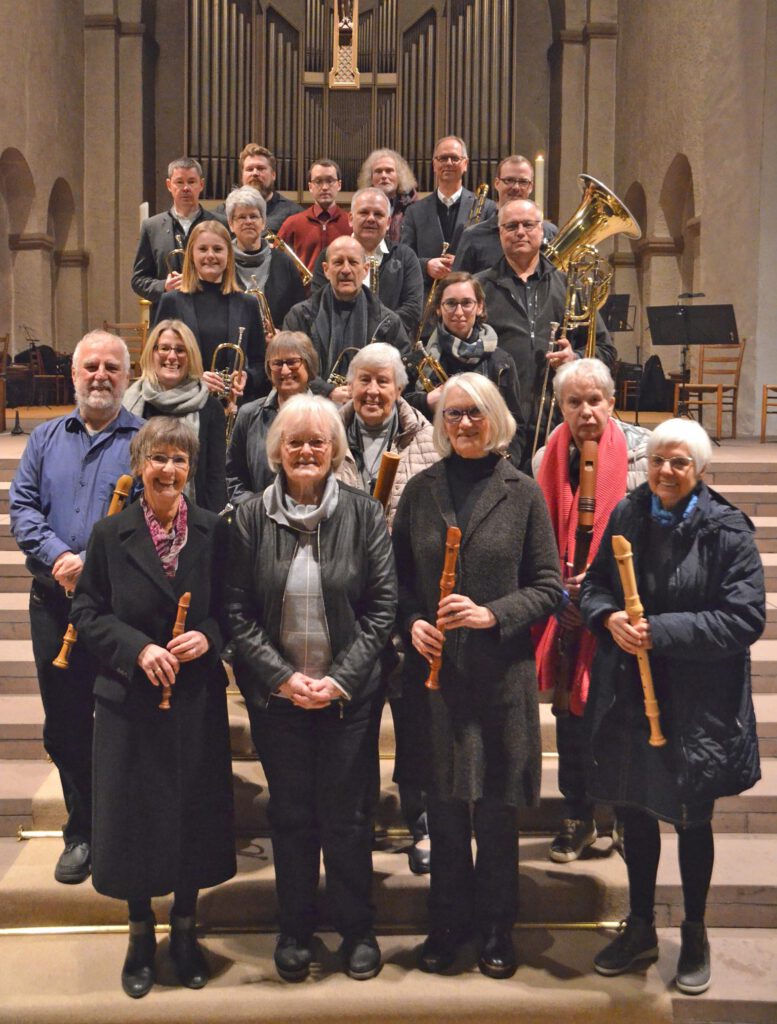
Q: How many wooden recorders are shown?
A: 6